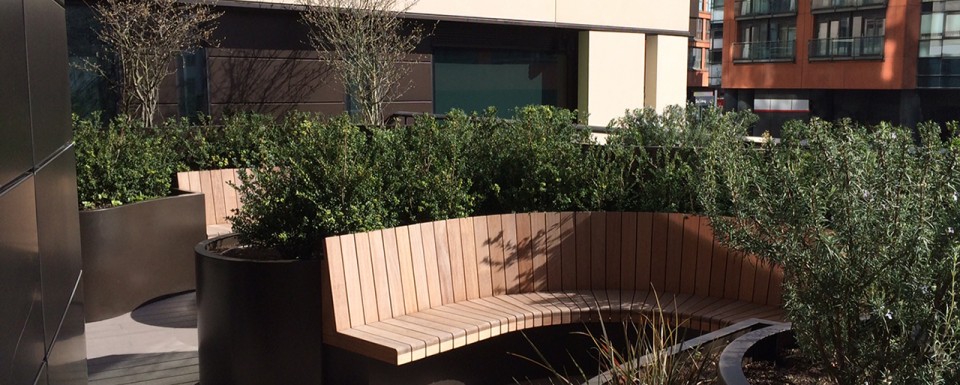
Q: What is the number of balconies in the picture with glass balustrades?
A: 4